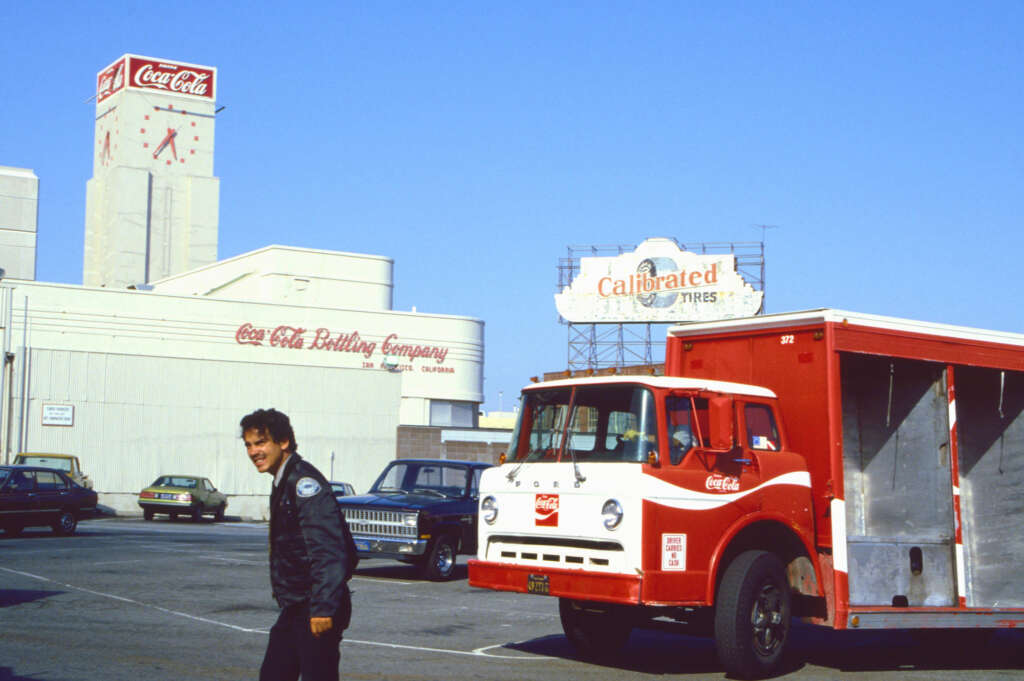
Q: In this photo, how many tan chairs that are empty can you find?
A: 0